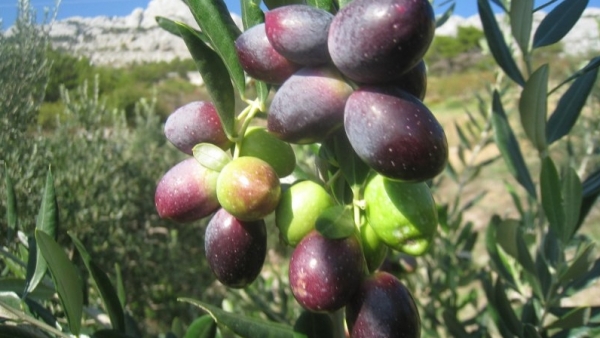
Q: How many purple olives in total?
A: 11